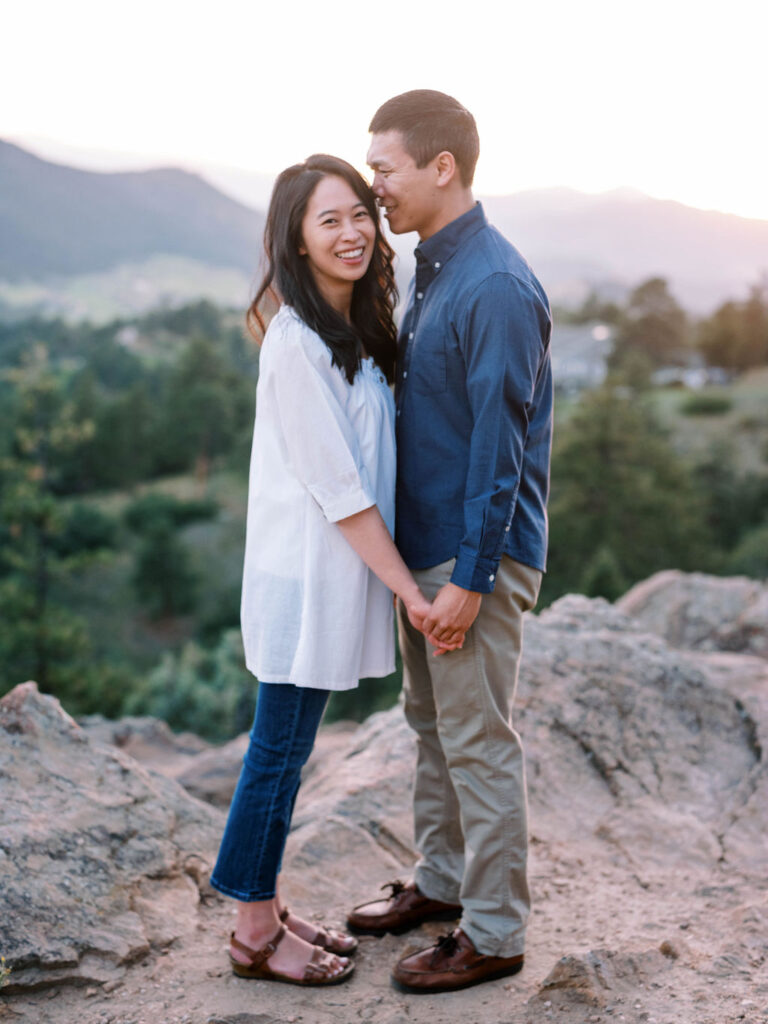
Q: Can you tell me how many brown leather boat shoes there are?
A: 2